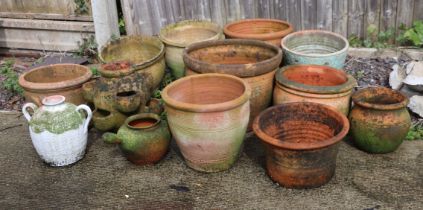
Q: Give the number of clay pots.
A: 13